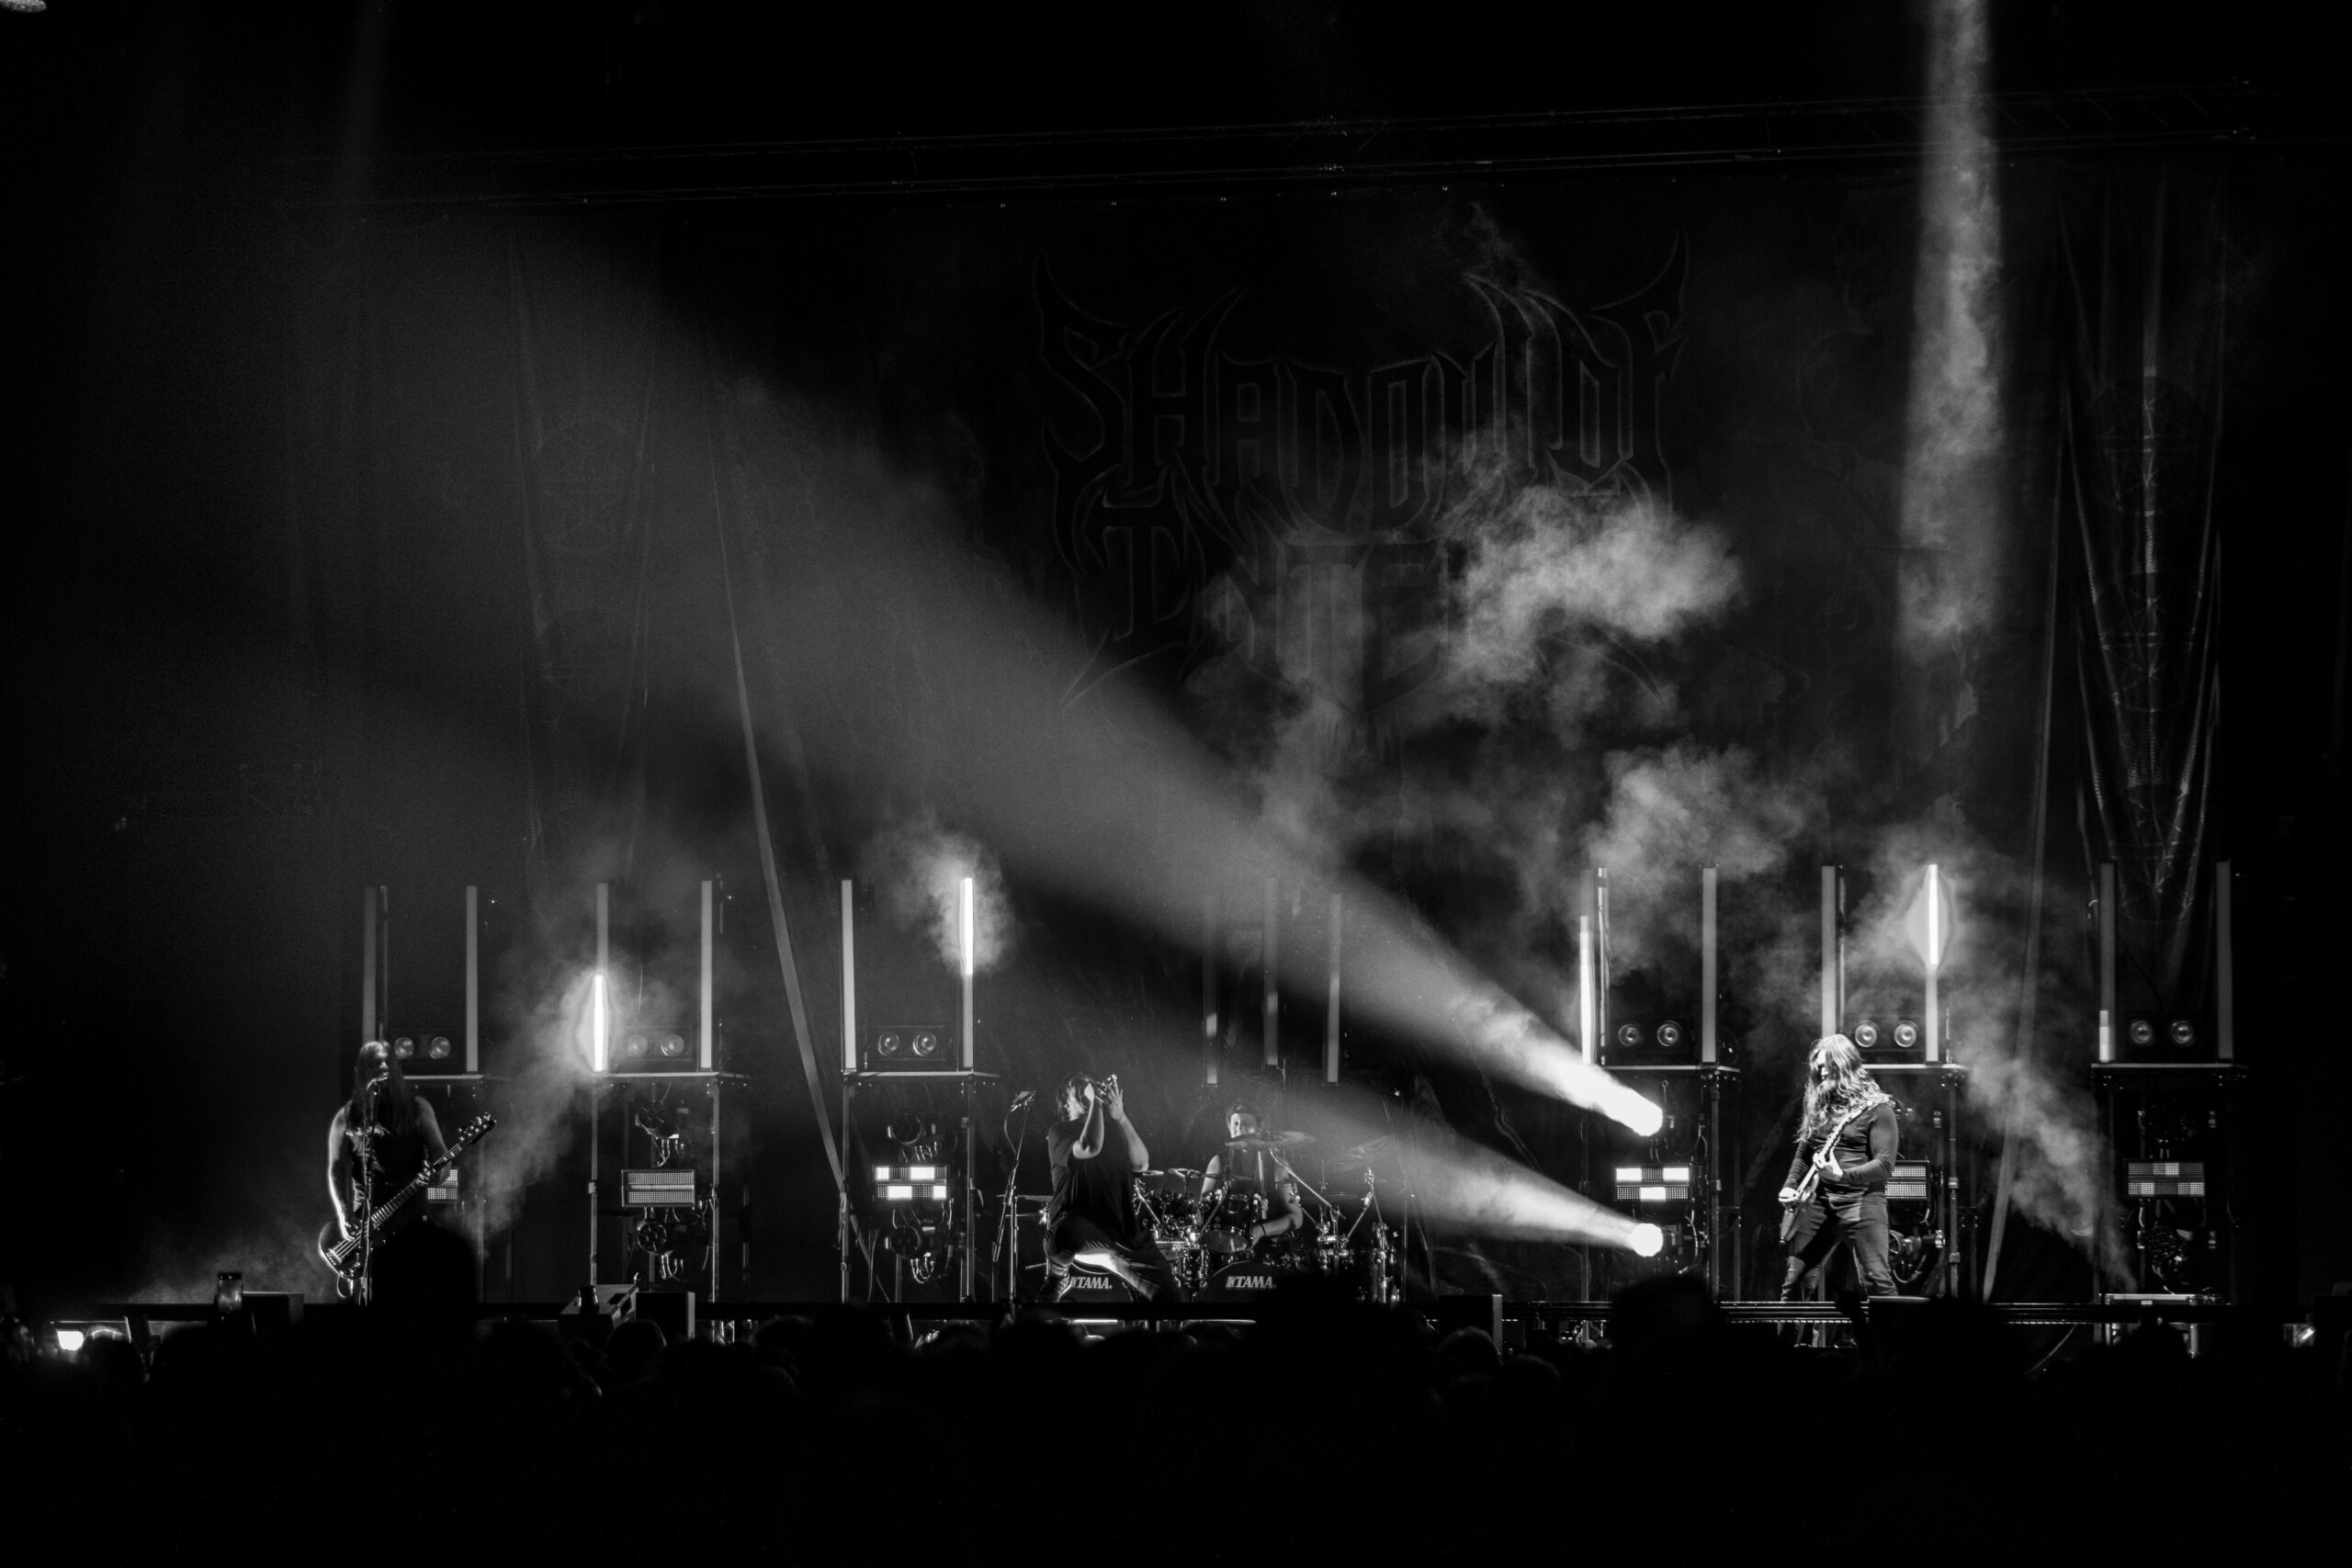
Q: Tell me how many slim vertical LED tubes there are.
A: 15